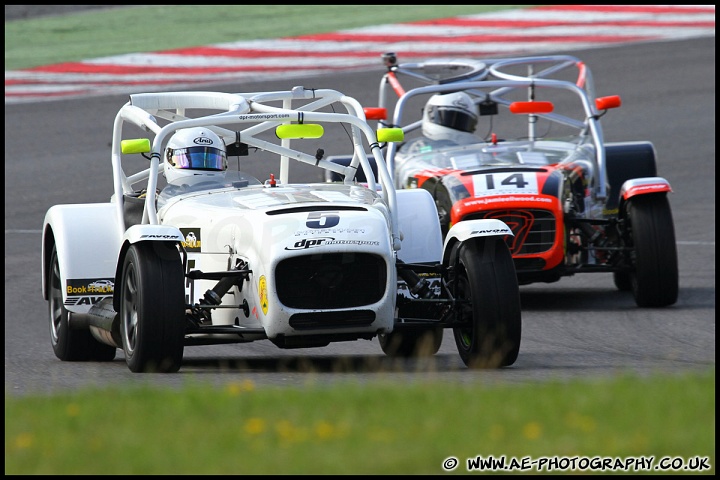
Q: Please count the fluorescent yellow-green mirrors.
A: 3